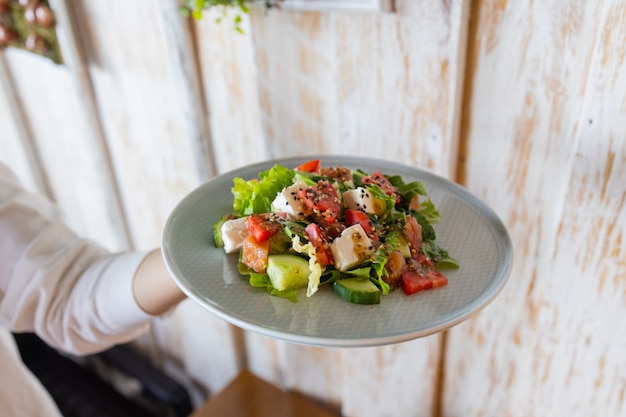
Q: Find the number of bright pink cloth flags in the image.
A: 0